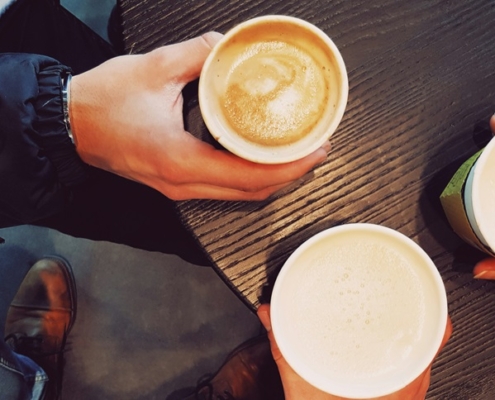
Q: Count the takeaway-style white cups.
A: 3